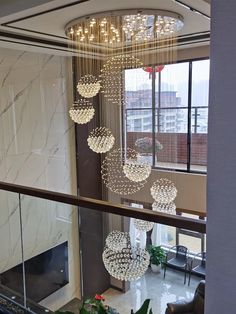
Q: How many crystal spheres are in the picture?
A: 11